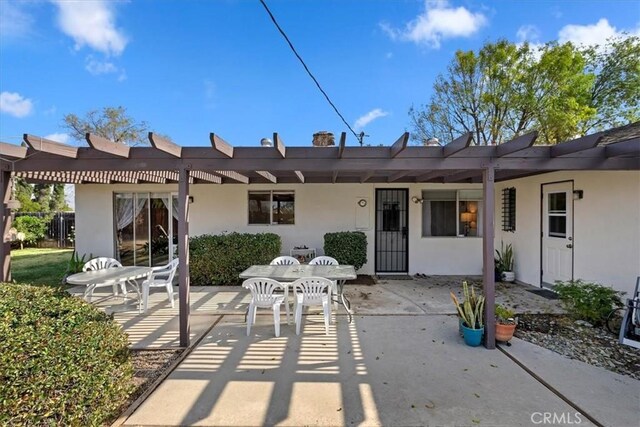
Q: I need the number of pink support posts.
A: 3